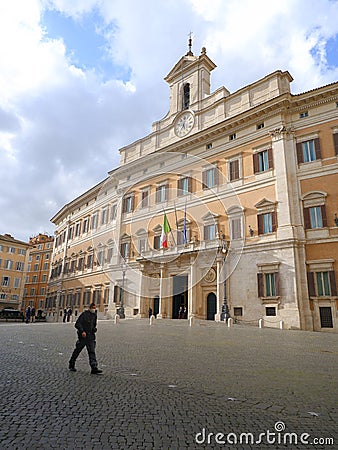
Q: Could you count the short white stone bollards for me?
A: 6